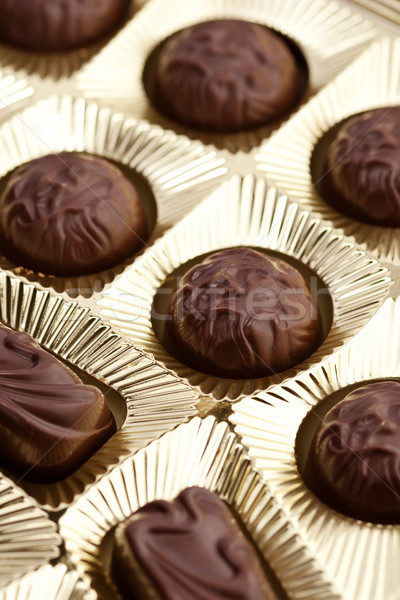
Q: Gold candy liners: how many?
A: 11